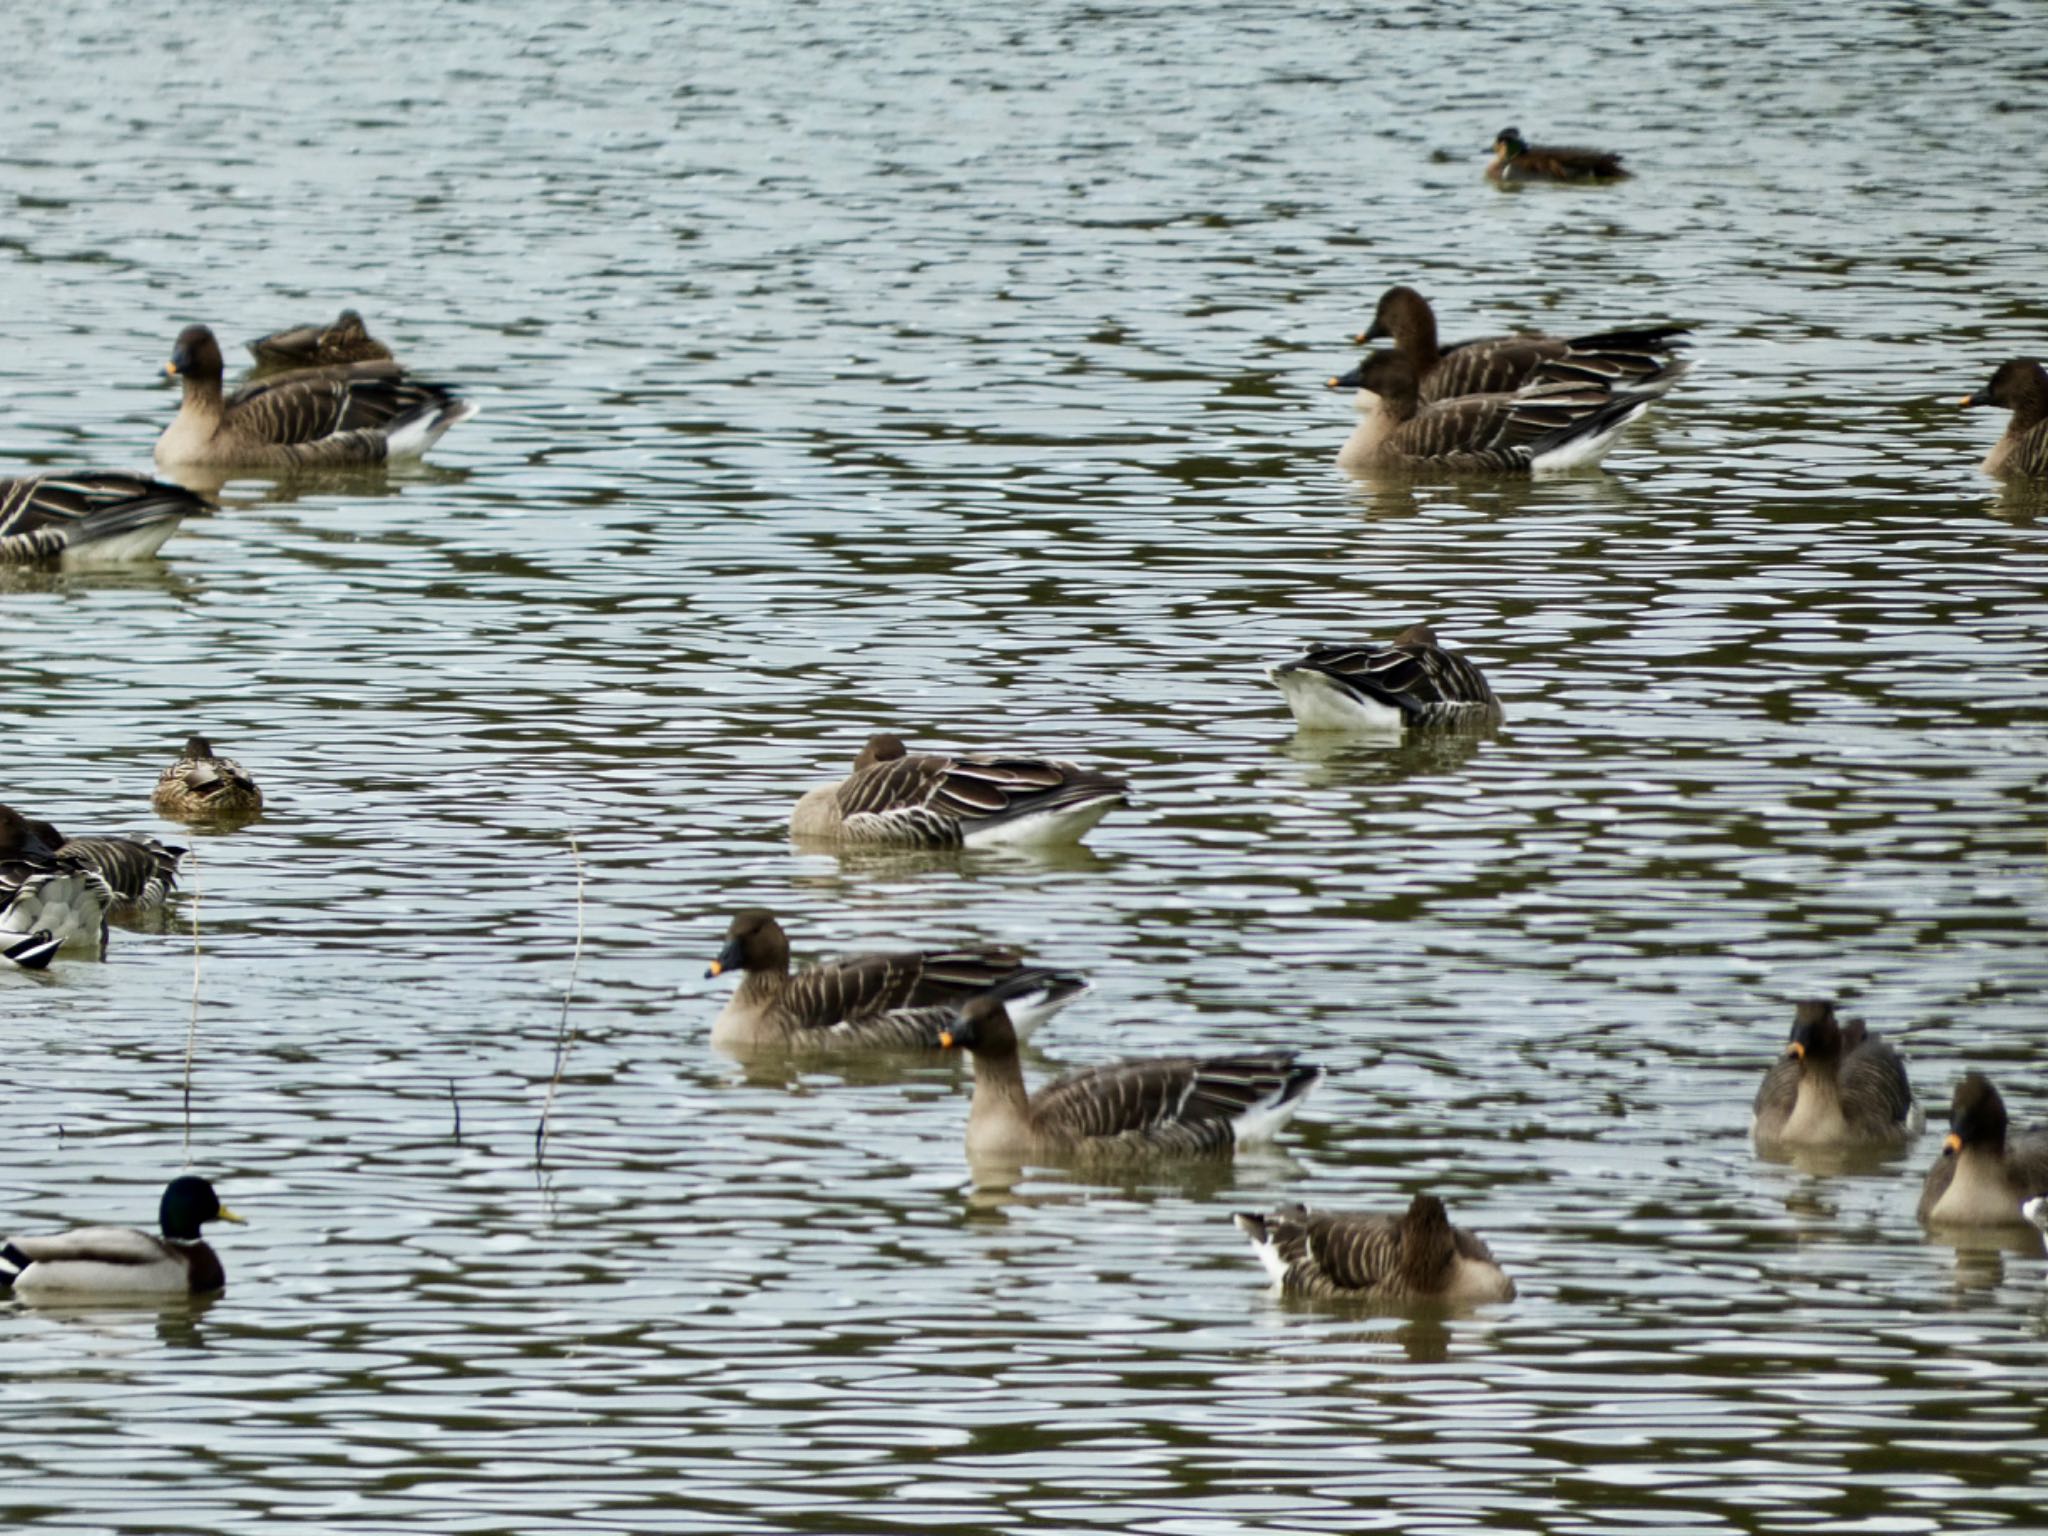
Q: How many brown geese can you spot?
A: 14